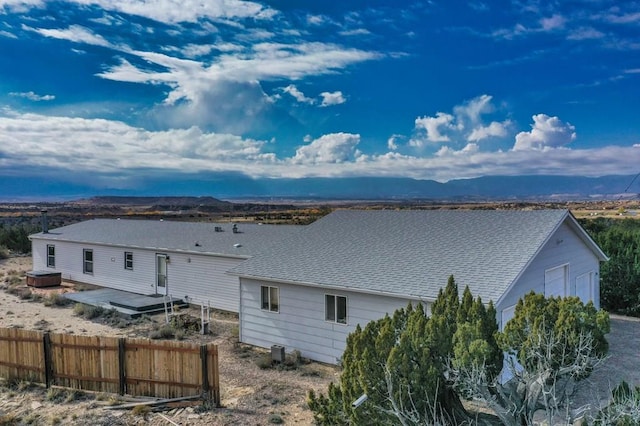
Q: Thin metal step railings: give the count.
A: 2